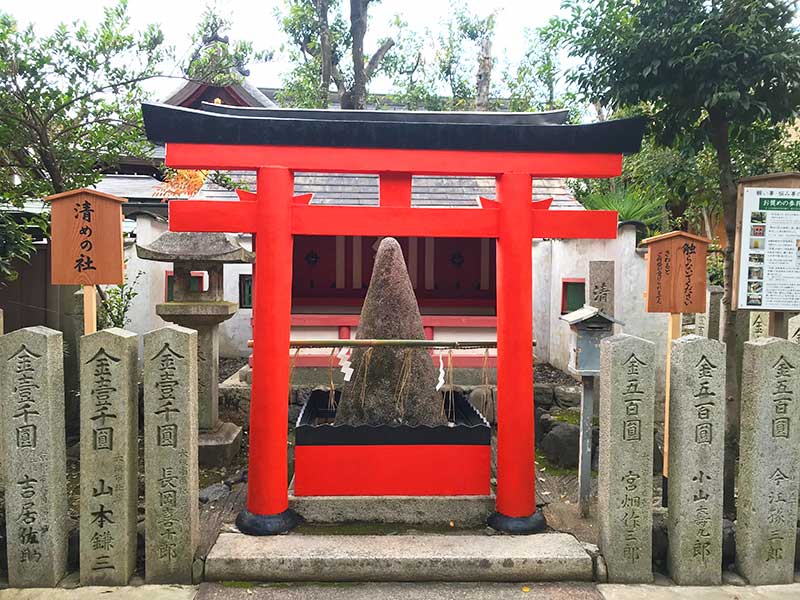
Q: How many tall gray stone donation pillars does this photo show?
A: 6